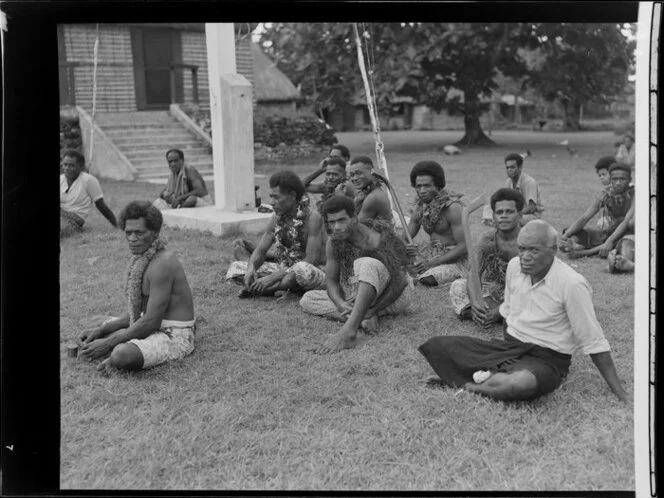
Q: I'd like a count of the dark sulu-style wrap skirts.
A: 1